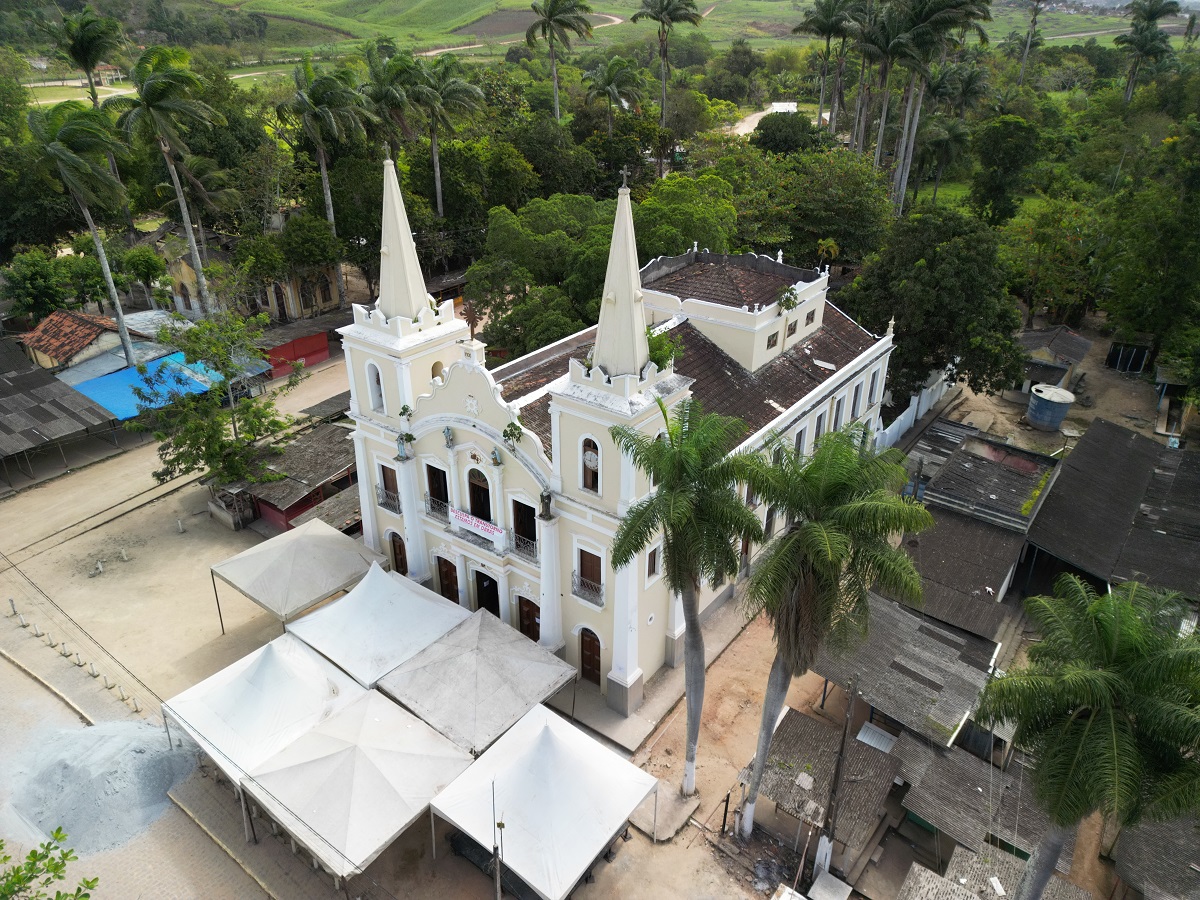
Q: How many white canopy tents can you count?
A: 6